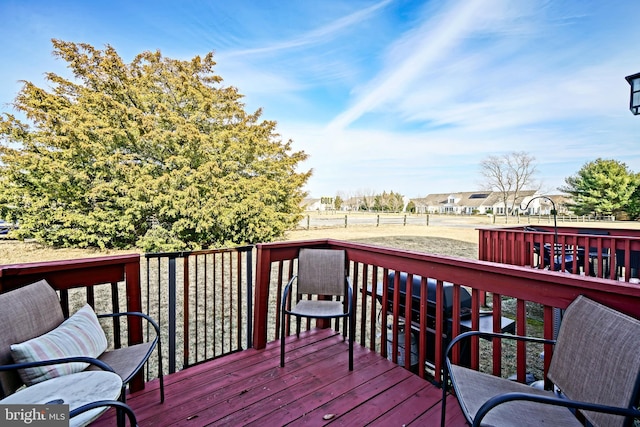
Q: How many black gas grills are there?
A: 1